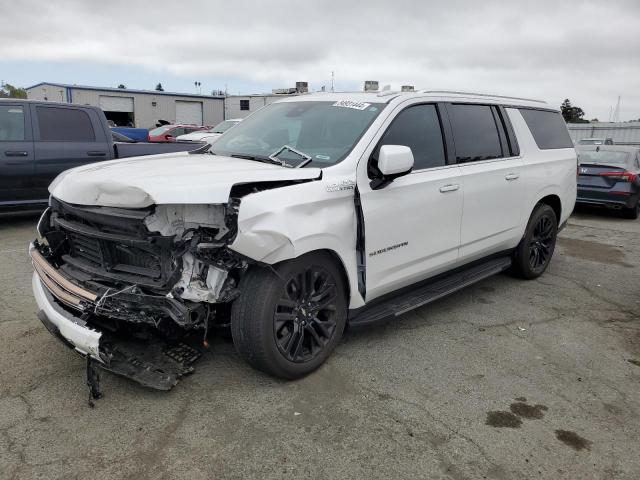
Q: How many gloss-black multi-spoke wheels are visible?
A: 2